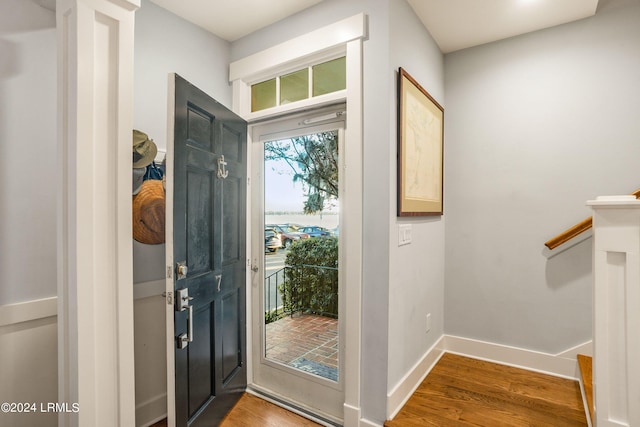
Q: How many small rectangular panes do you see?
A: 3